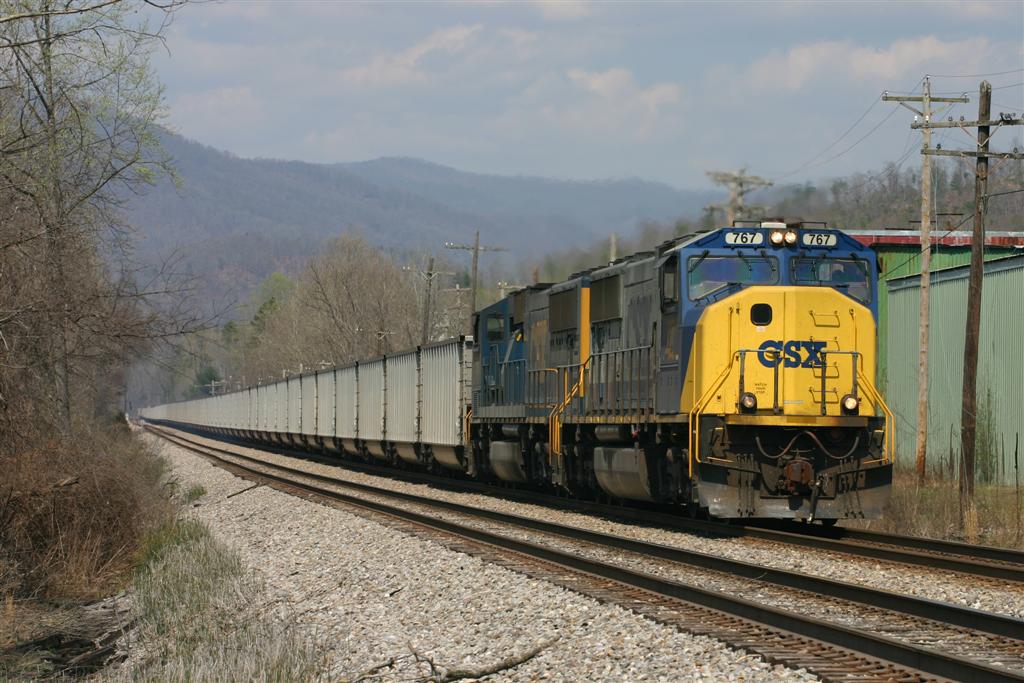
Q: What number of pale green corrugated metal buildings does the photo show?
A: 1